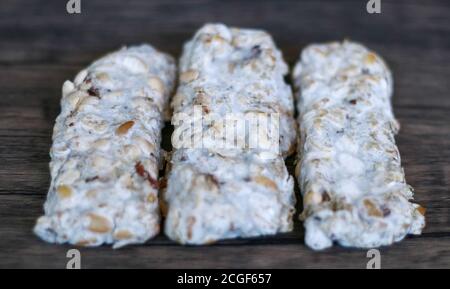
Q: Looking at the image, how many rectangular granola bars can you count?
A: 3